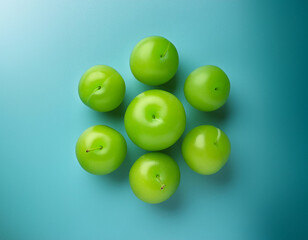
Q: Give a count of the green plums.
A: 7